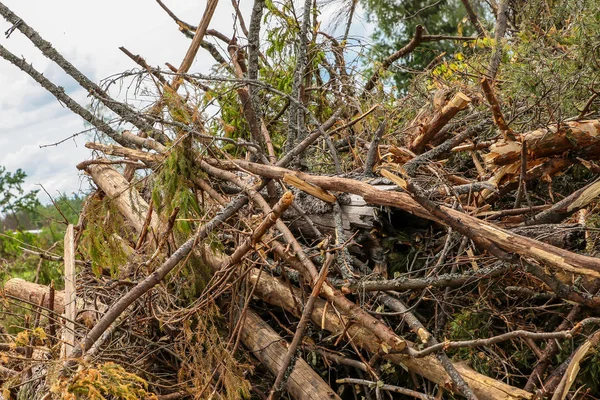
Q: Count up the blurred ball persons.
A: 0